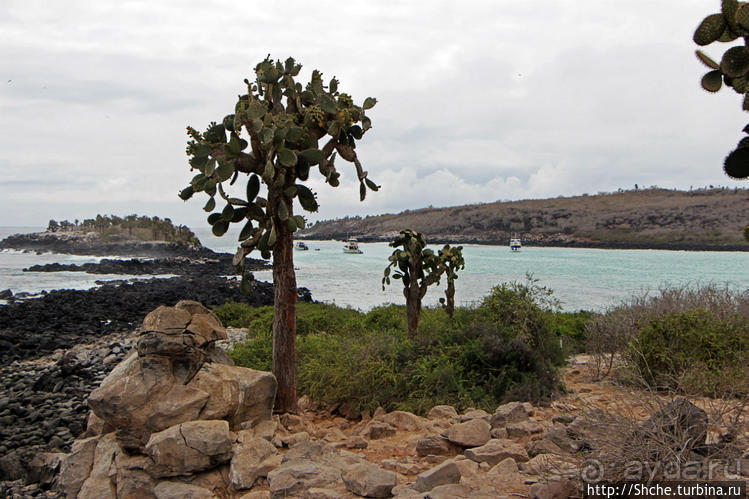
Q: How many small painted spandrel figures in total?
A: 0